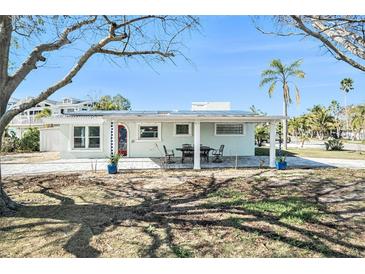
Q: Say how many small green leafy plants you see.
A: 2